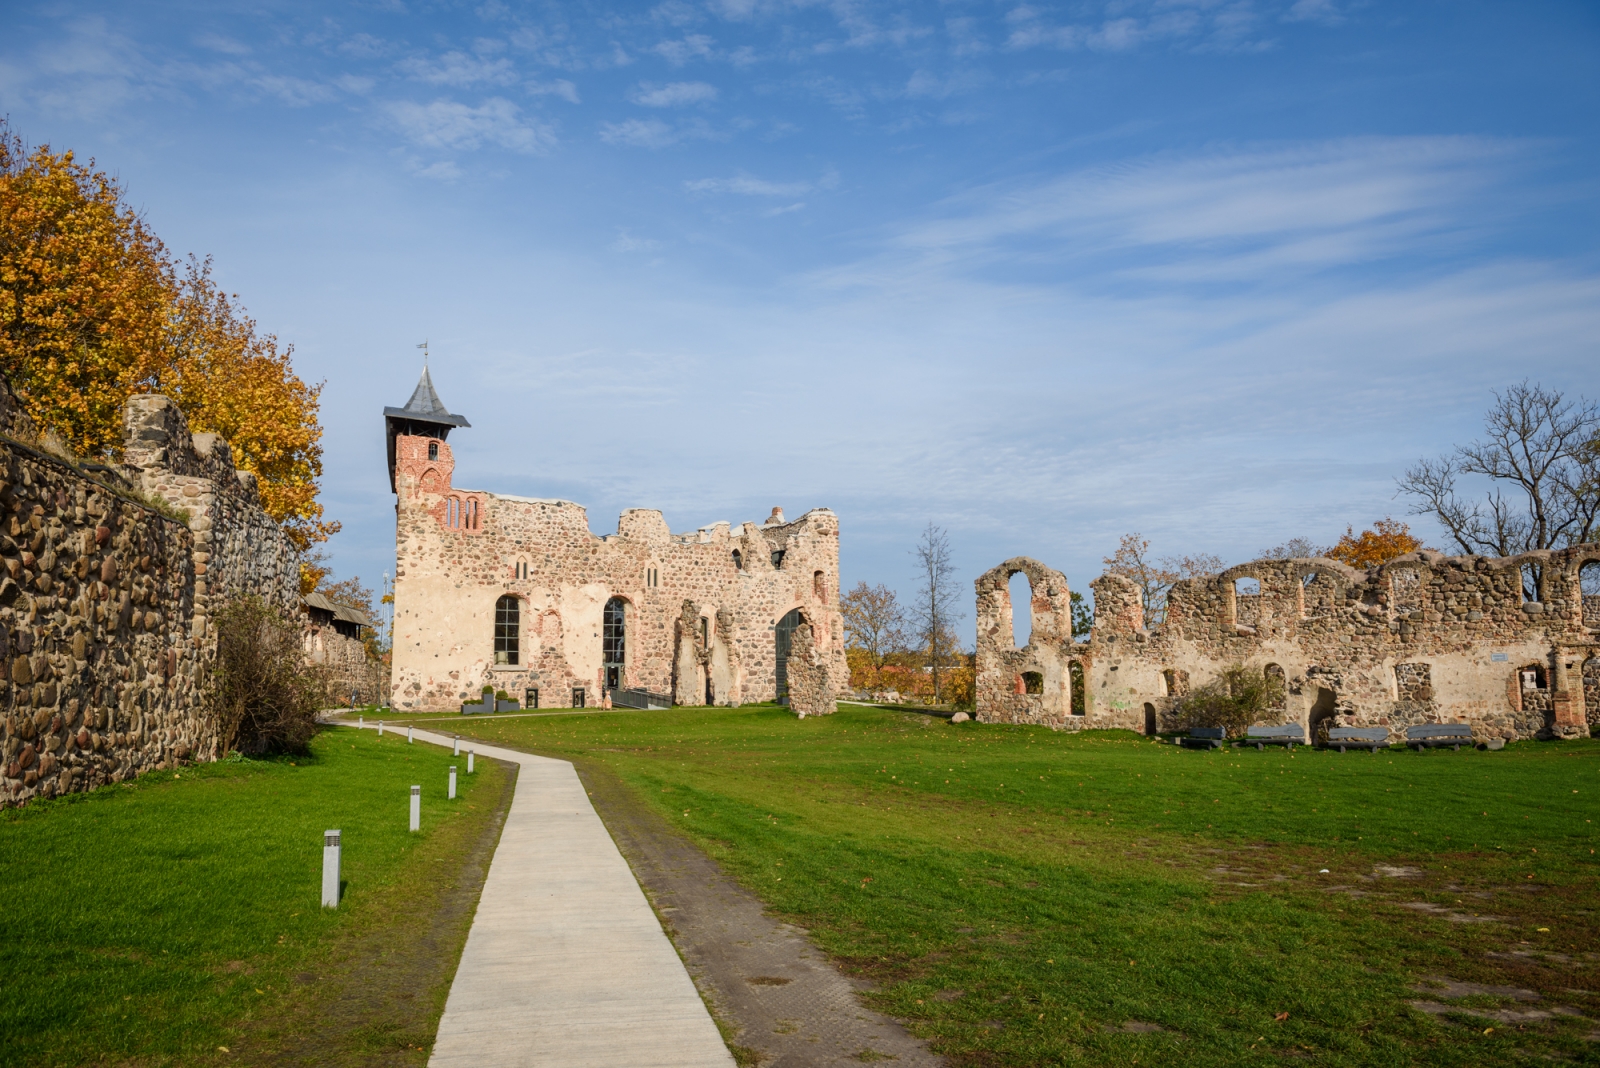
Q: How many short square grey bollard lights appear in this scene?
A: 8